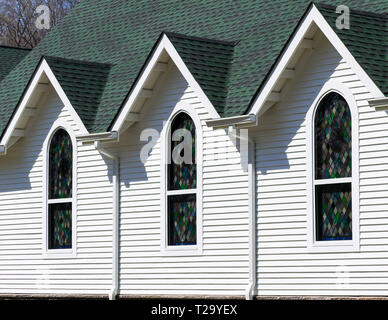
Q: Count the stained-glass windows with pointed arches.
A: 3